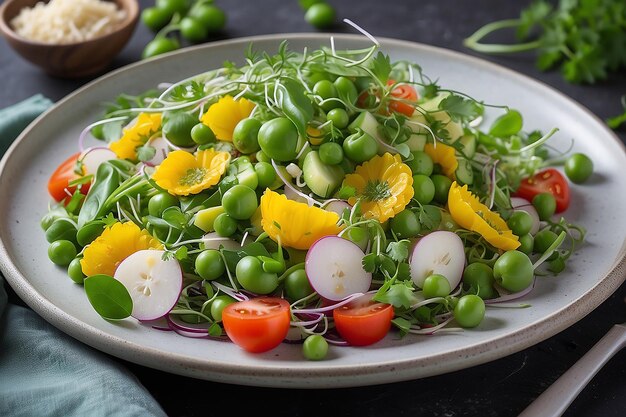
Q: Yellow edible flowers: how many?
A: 8